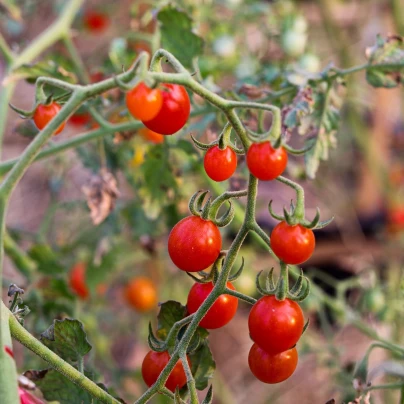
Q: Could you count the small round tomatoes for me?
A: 11